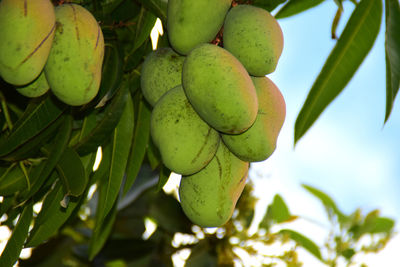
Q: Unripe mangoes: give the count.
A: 10